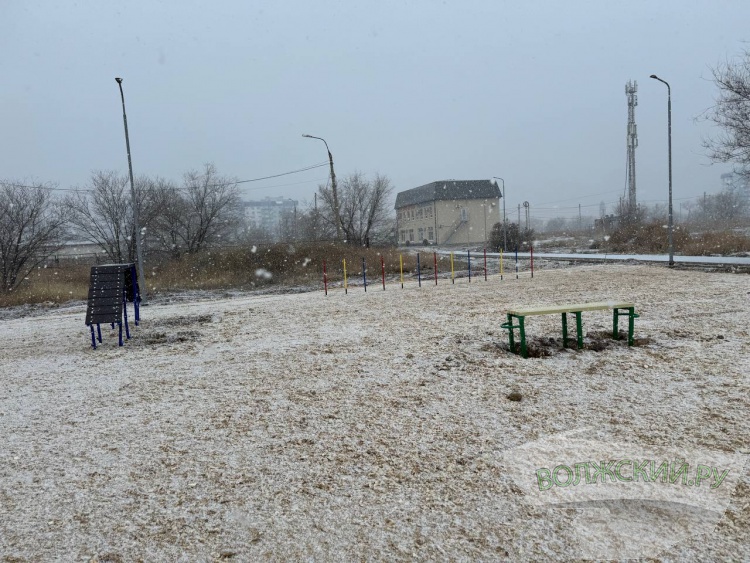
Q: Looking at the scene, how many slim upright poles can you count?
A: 13